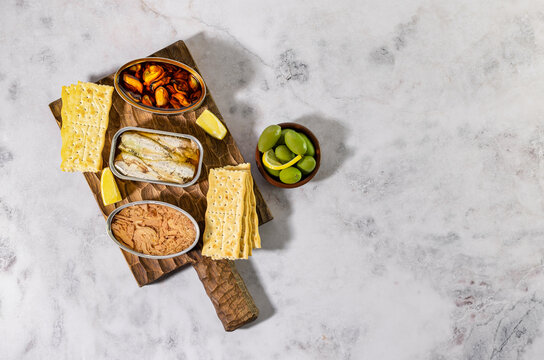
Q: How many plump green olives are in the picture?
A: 8